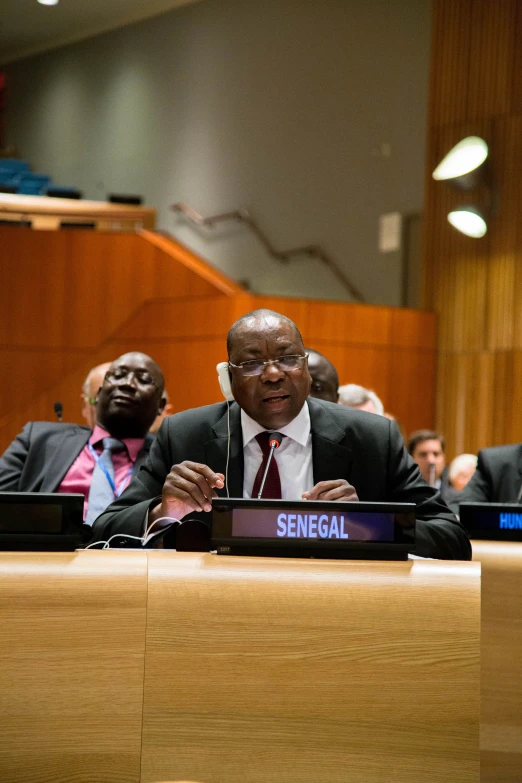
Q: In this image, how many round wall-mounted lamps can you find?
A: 2